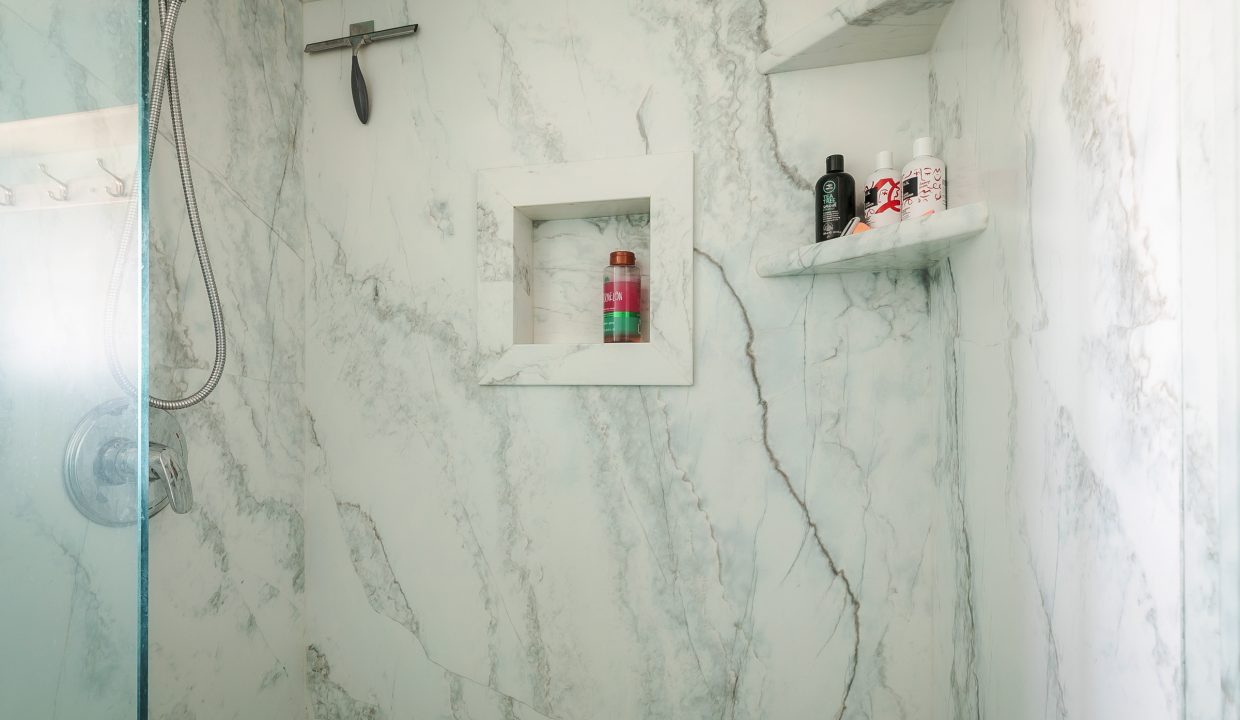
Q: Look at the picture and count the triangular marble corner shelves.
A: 2